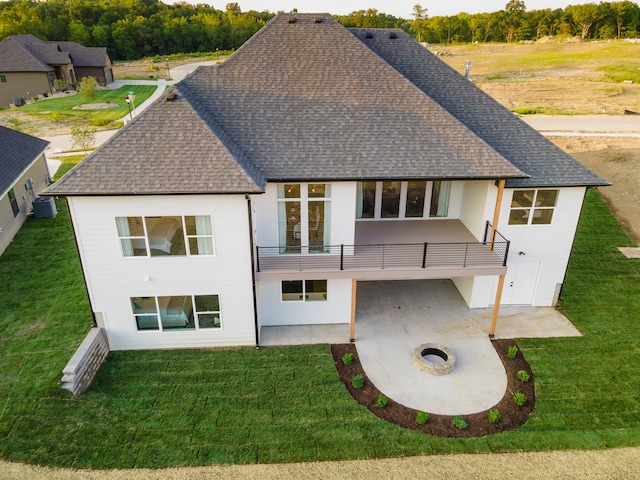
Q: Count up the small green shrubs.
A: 9